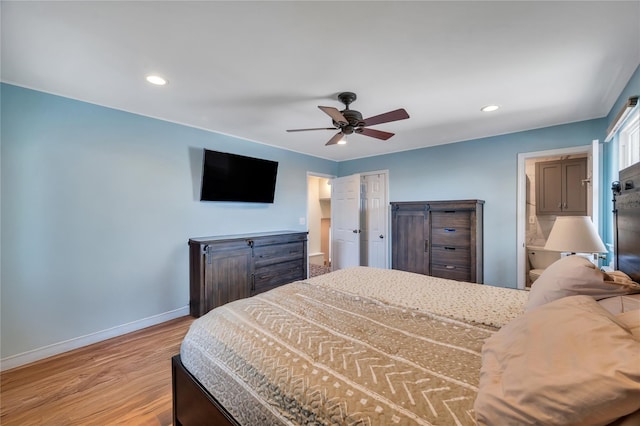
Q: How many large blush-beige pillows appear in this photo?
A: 2